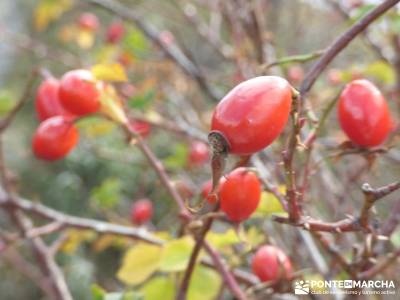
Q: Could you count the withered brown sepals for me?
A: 1